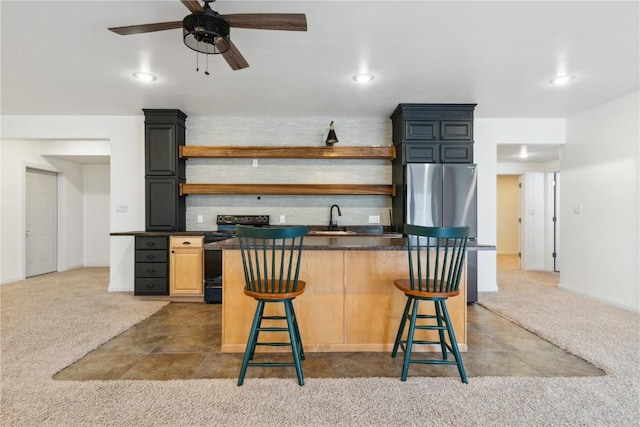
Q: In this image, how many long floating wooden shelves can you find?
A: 2